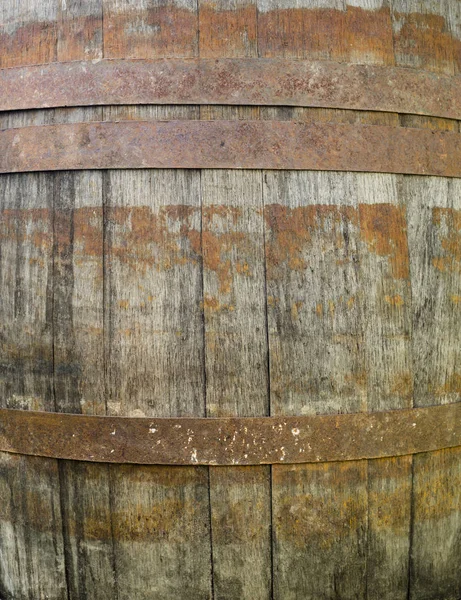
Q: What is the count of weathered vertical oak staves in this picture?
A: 7